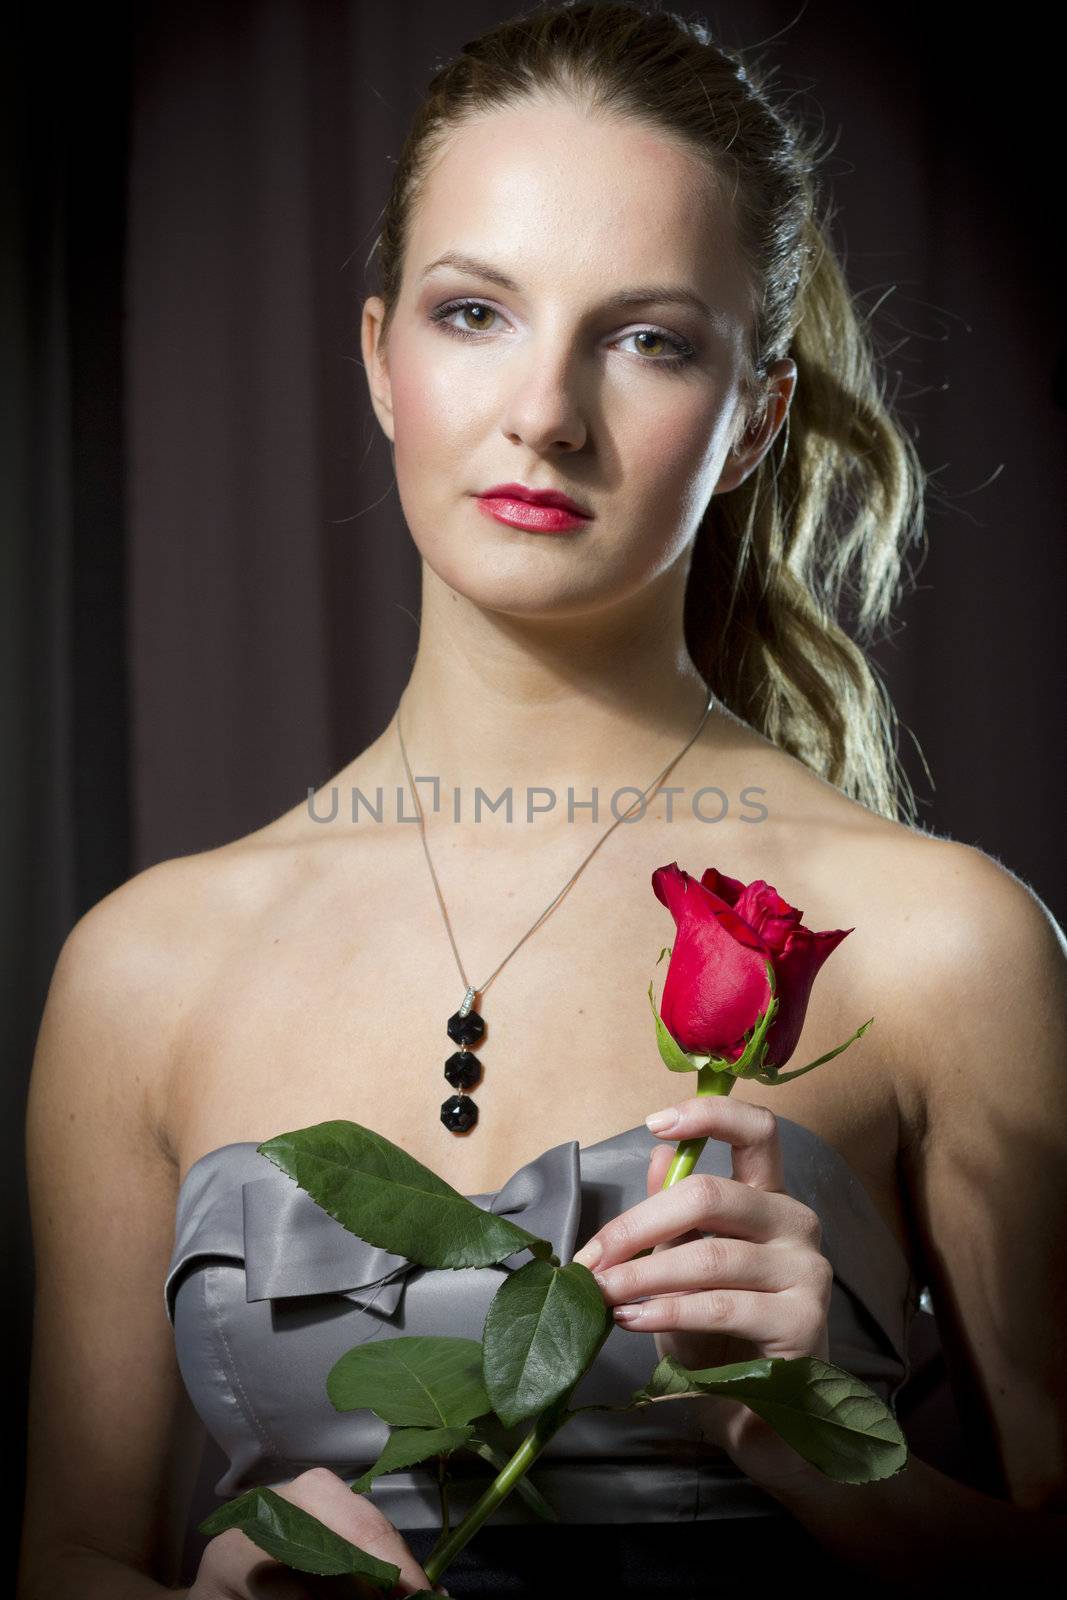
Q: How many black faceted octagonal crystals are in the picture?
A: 3